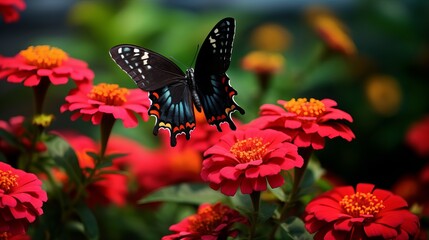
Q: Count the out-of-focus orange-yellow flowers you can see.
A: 4